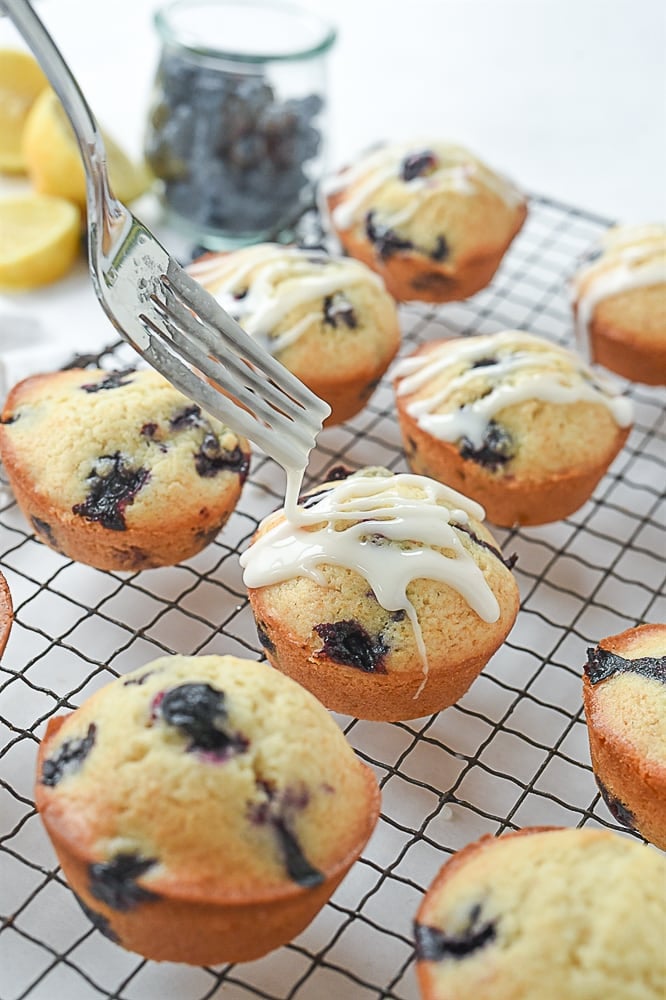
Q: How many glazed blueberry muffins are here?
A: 5